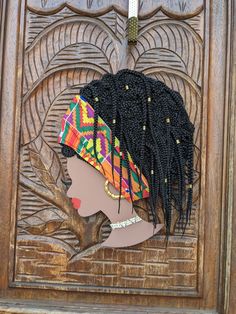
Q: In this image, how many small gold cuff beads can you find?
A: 11